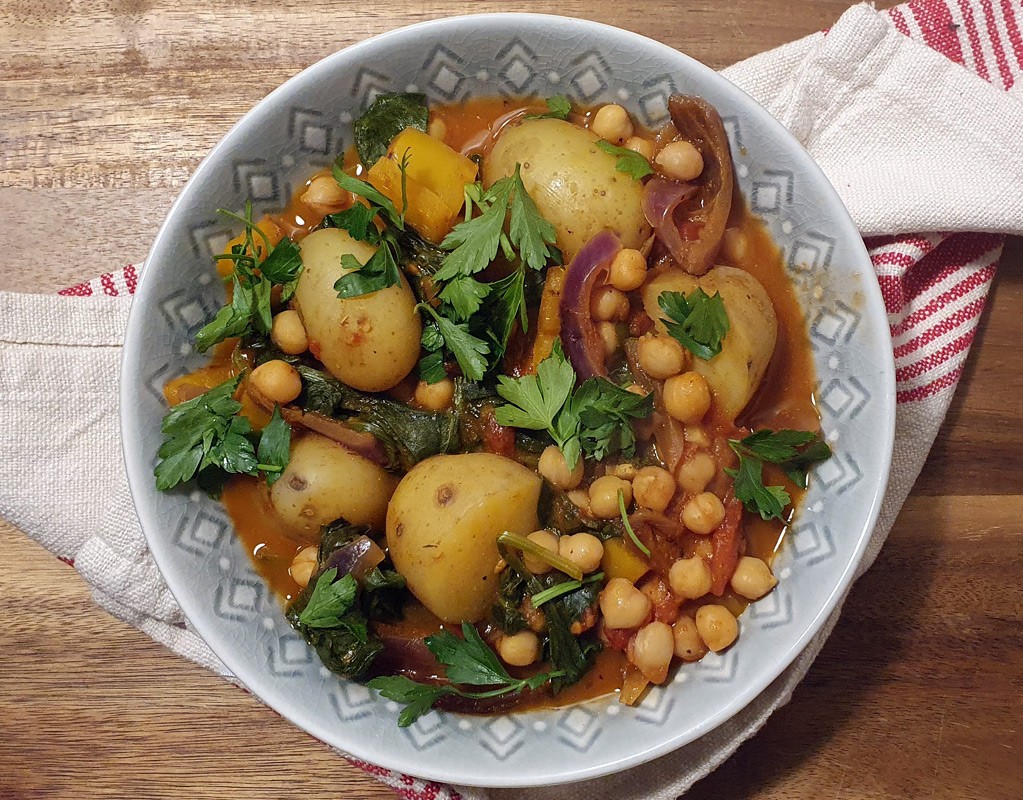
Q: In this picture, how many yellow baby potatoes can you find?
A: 5